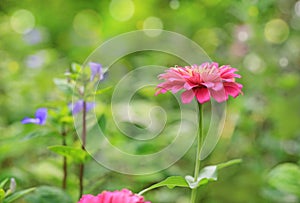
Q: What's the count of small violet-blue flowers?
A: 3